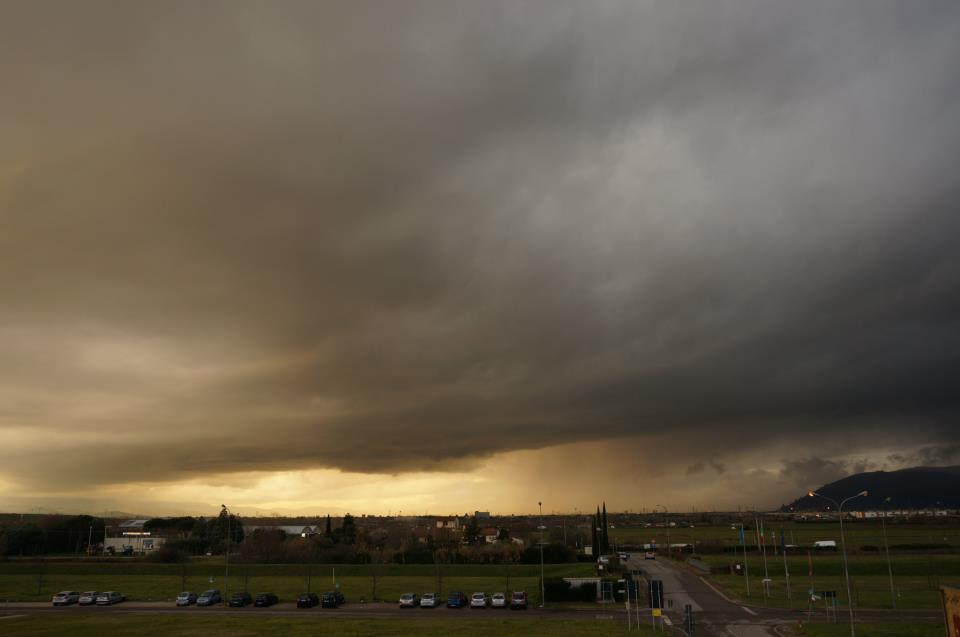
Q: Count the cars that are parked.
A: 15